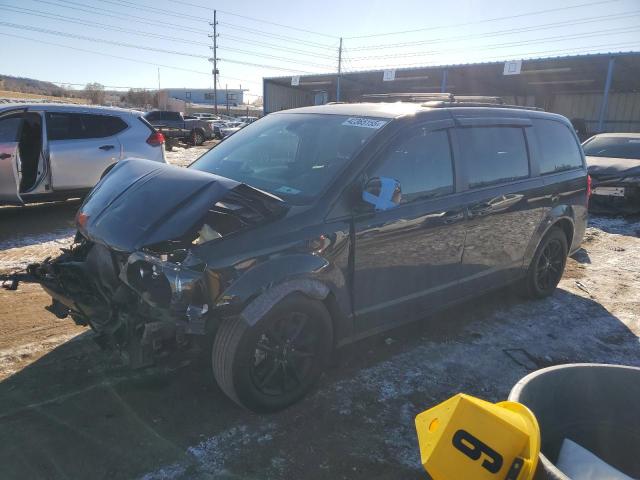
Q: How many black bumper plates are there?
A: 0